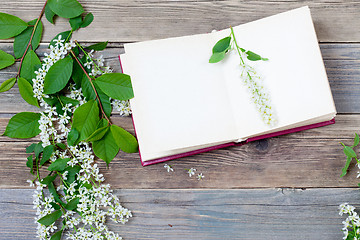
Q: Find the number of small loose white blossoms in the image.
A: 3